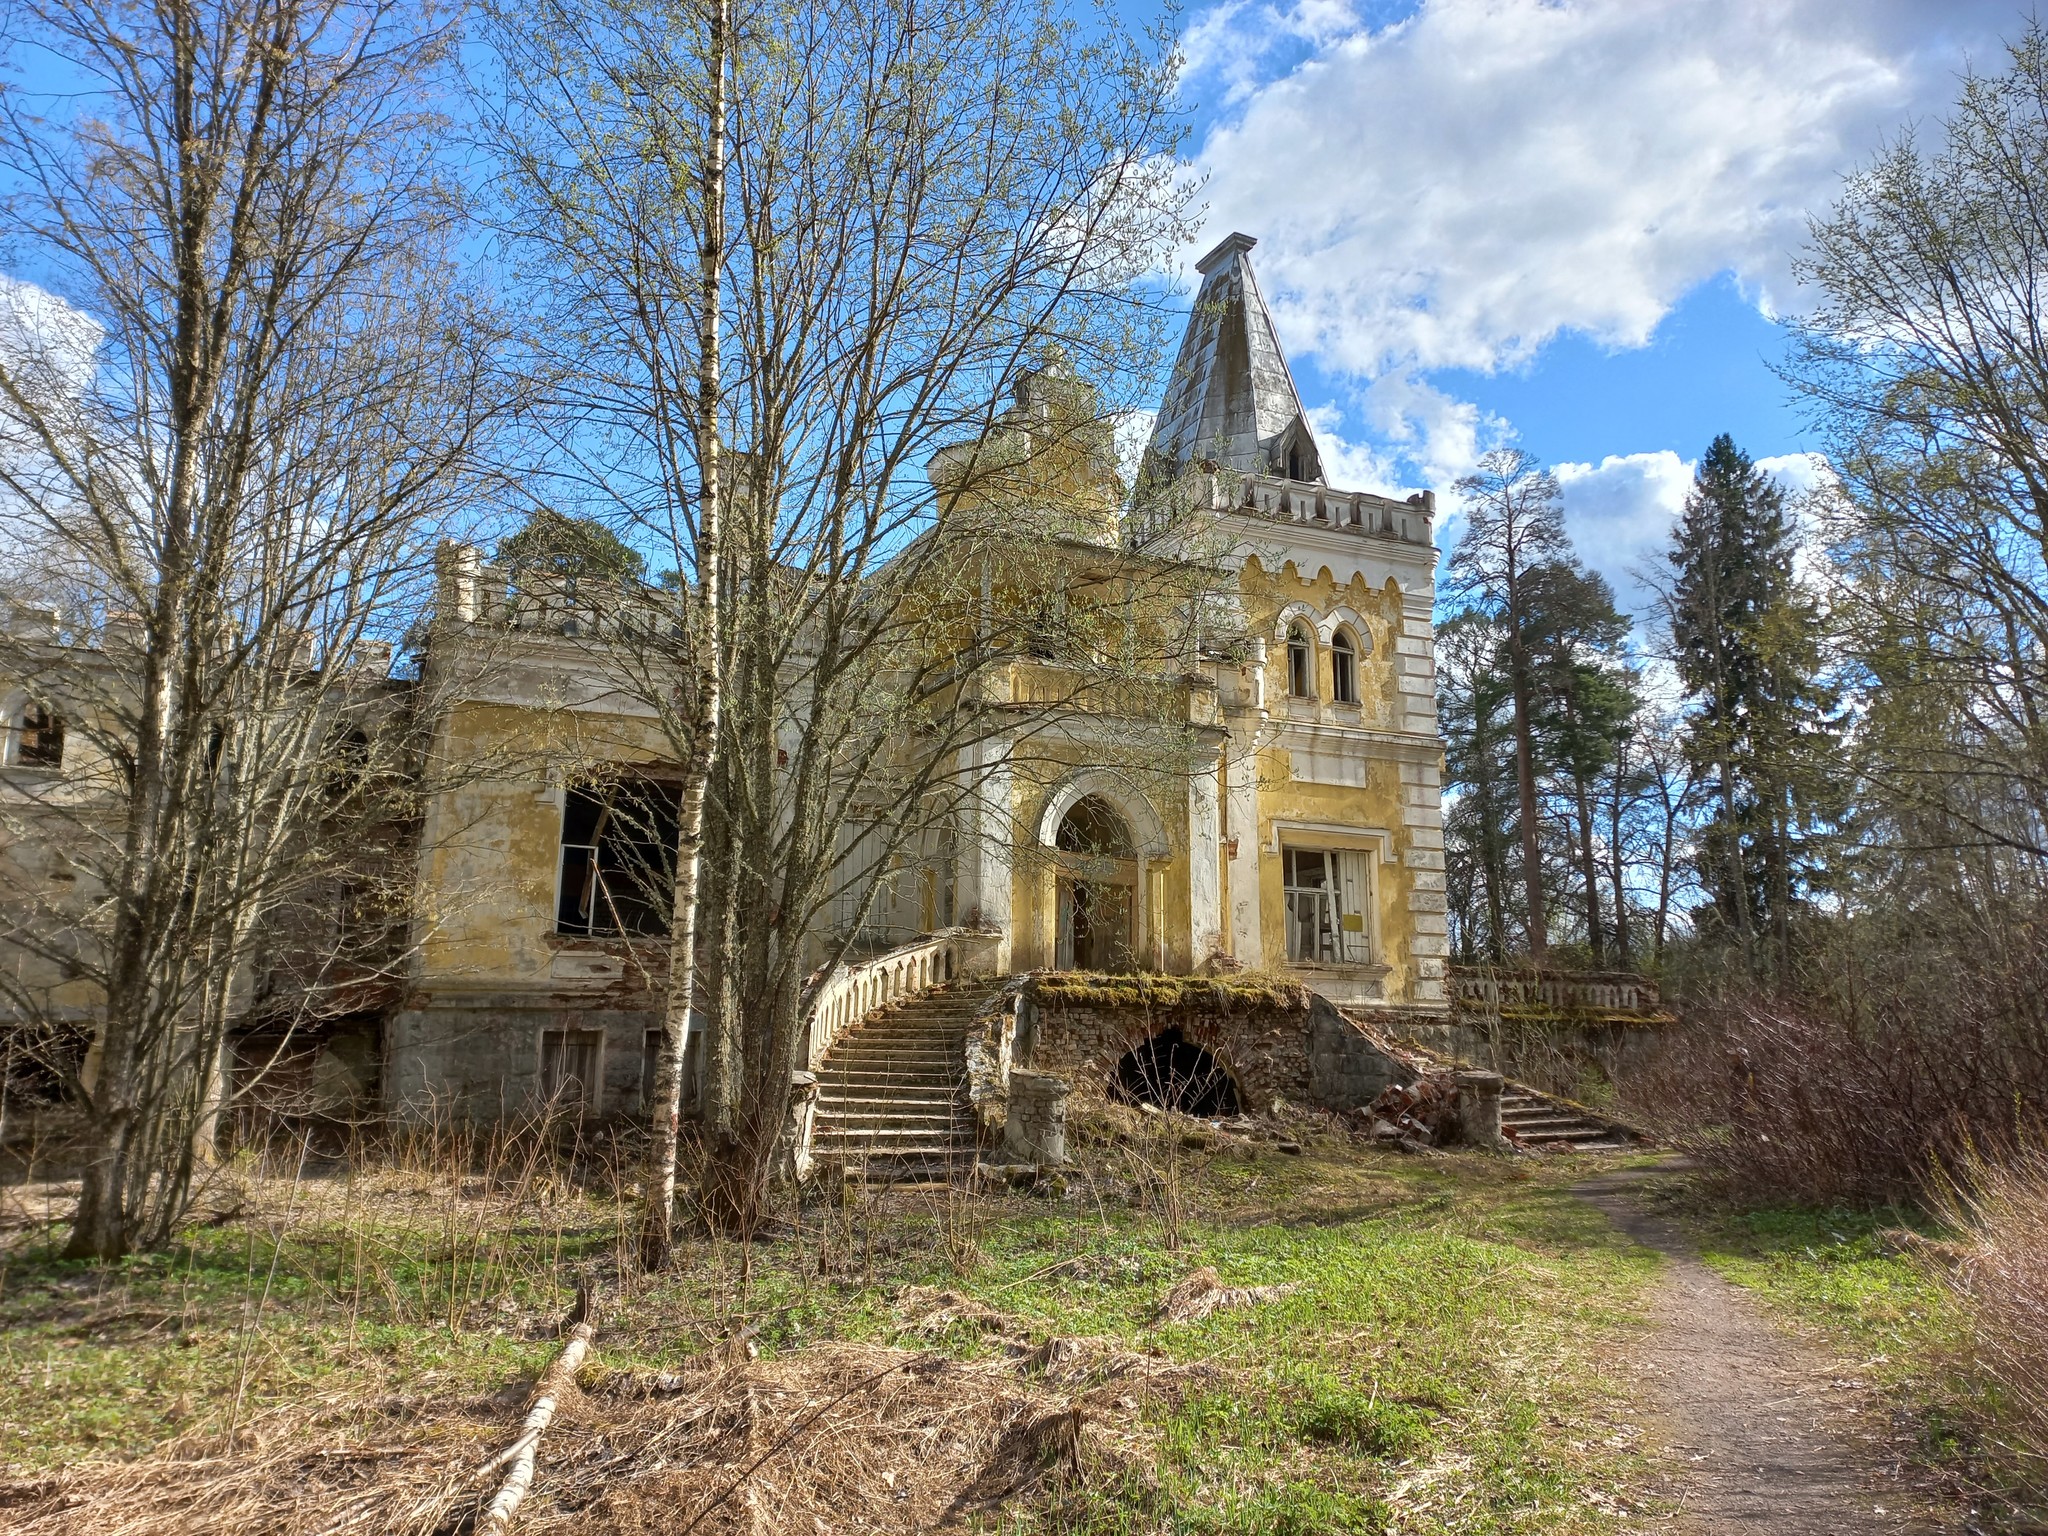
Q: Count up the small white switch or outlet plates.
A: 0